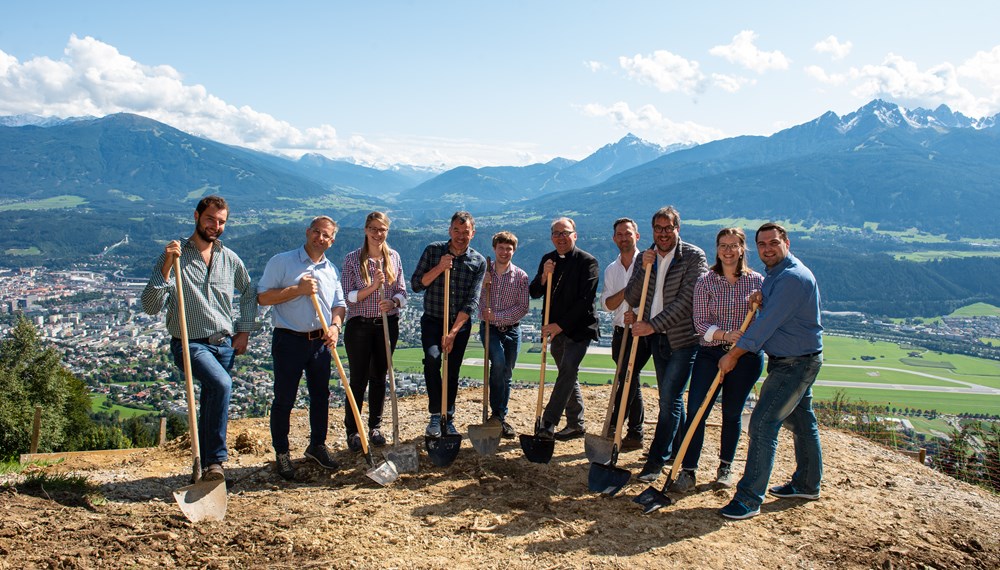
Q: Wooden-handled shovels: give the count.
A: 9